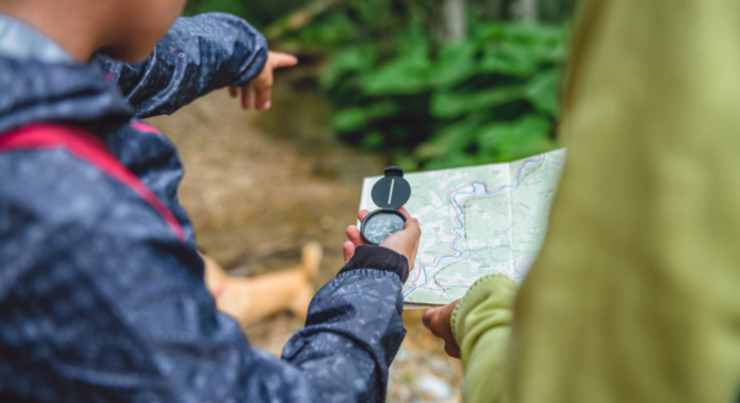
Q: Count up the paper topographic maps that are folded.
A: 1